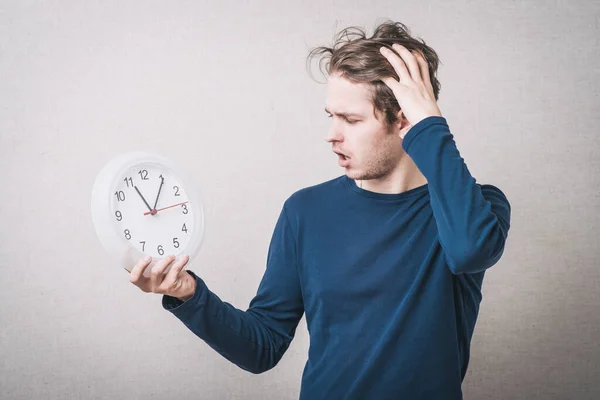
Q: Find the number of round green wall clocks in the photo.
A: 0